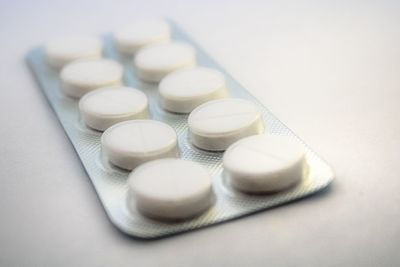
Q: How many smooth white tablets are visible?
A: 10